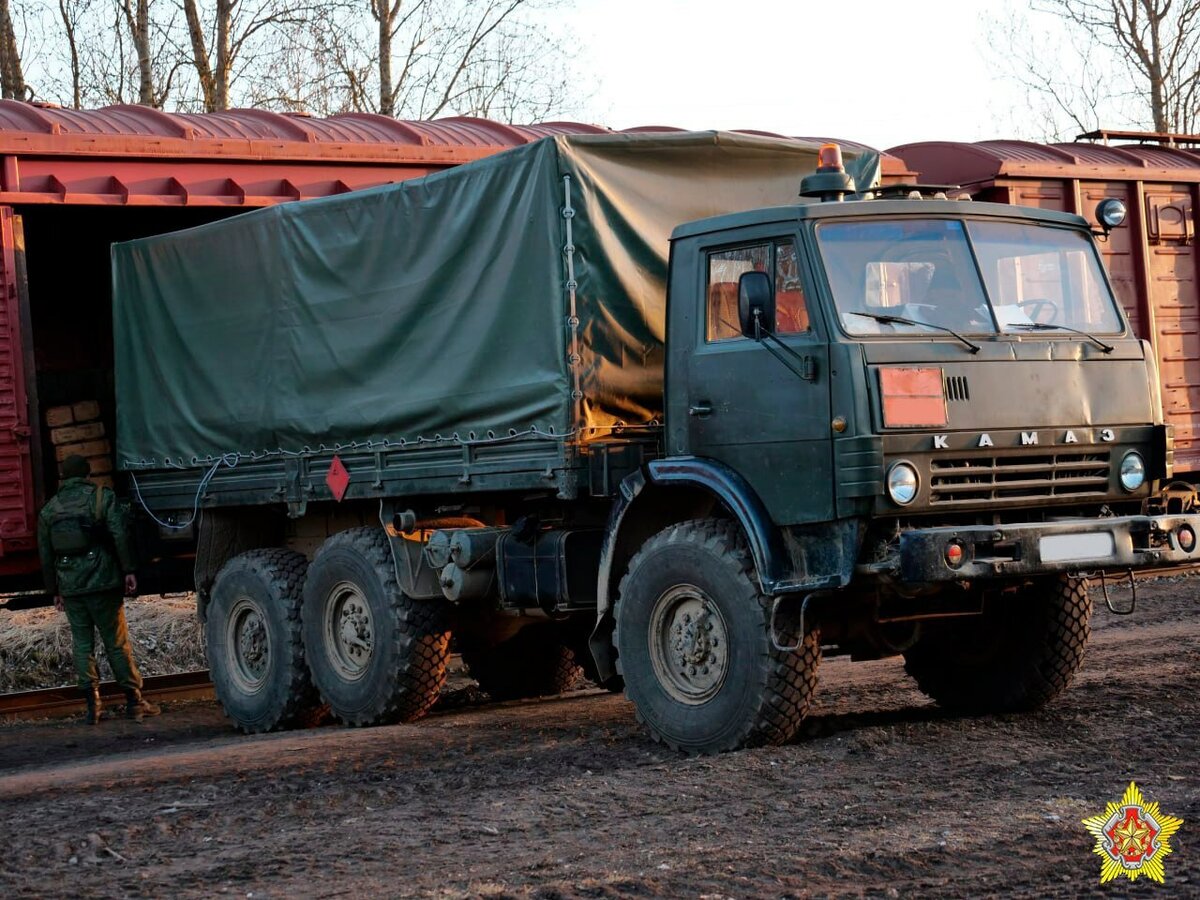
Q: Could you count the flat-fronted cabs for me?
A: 1